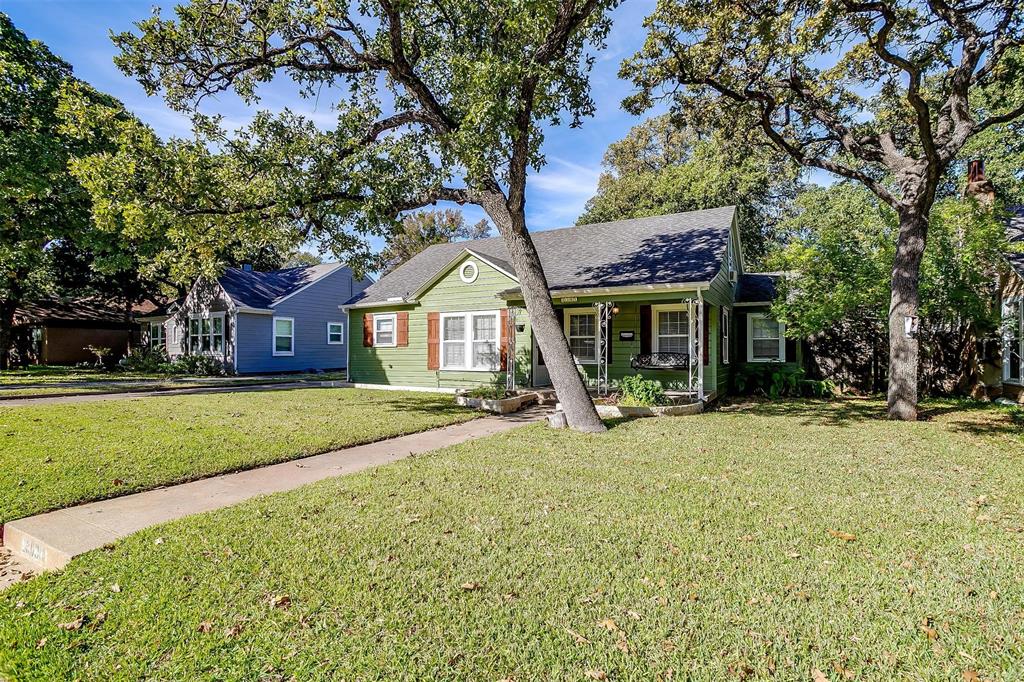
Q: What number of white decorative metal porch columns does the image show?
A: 3